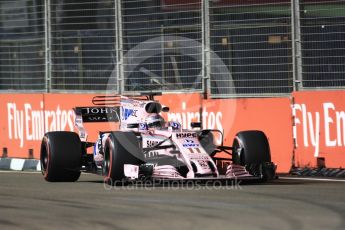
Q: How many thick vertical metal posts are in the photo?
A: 4